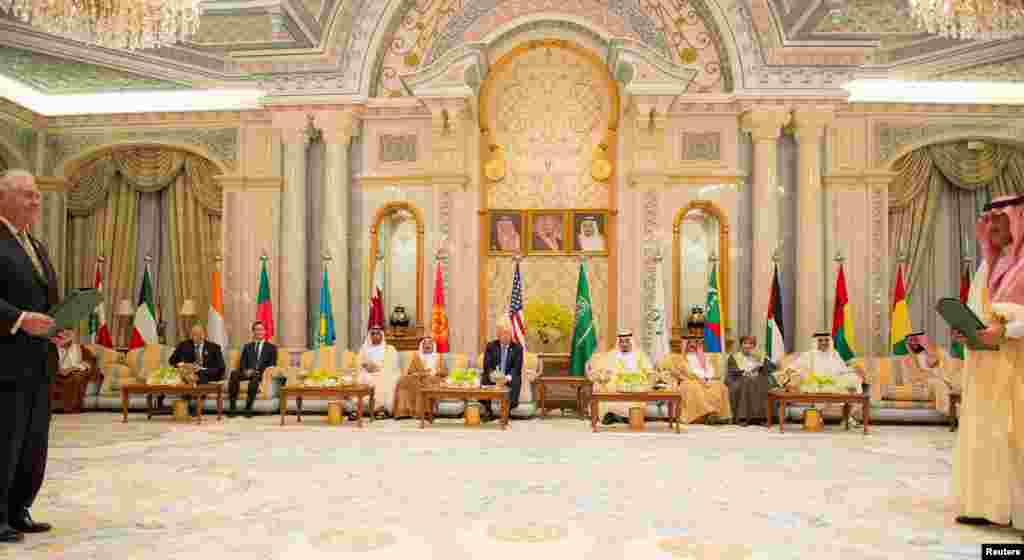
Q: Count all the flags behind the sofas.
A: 15